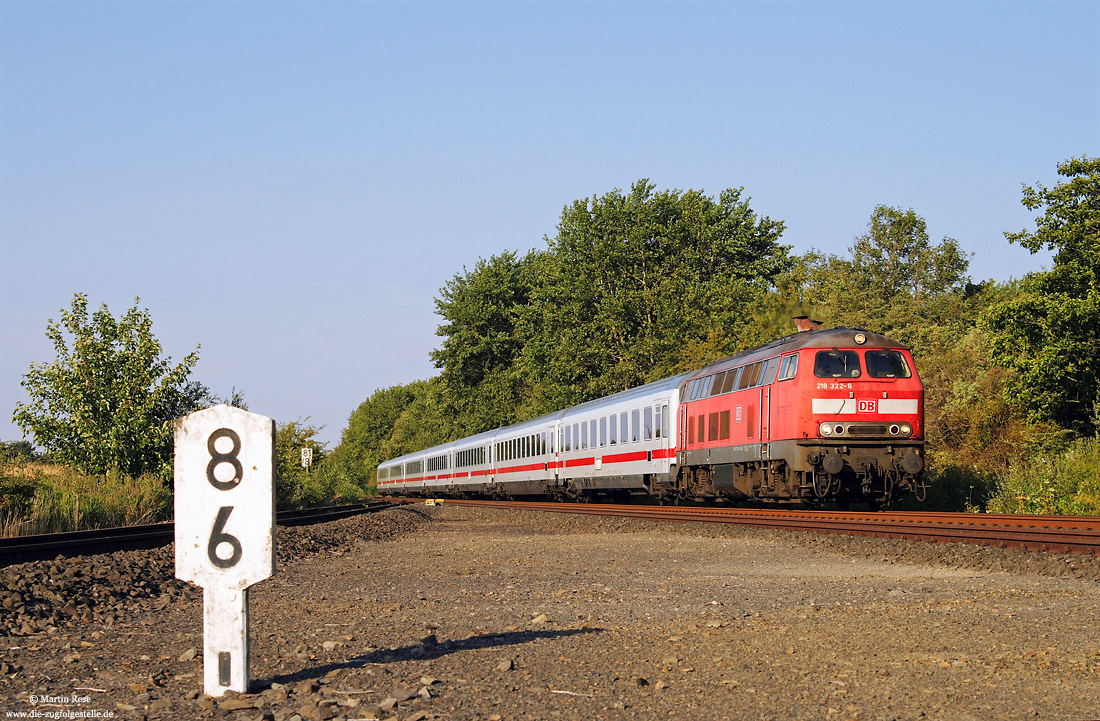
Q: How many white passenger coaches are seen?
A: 7